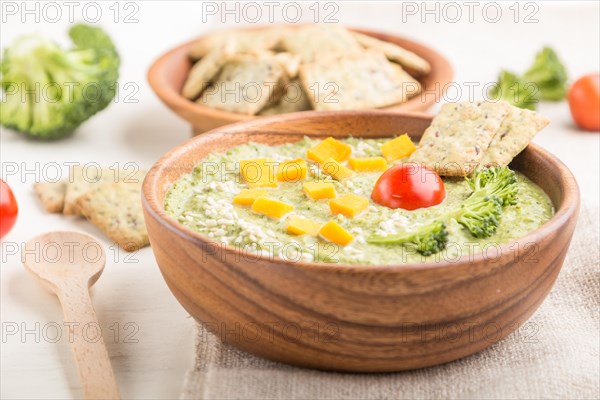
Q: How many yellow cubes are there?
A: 12